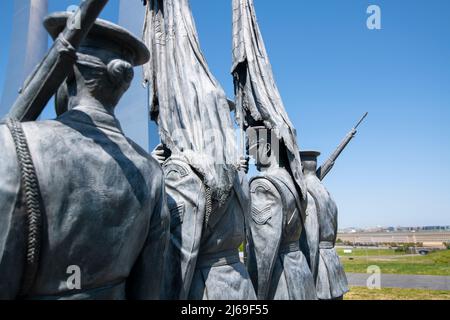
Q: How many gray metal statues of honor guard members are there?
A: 4